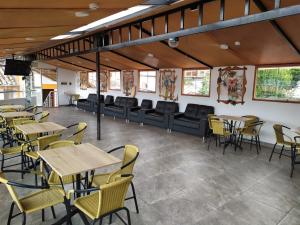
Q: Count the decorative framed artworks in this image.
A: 5